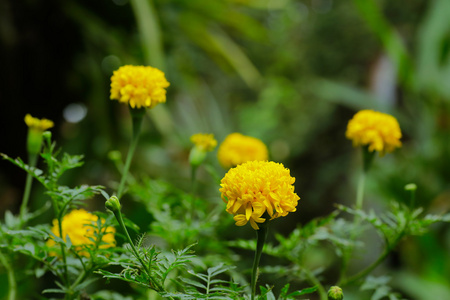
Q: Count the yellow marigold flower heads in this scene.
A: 7